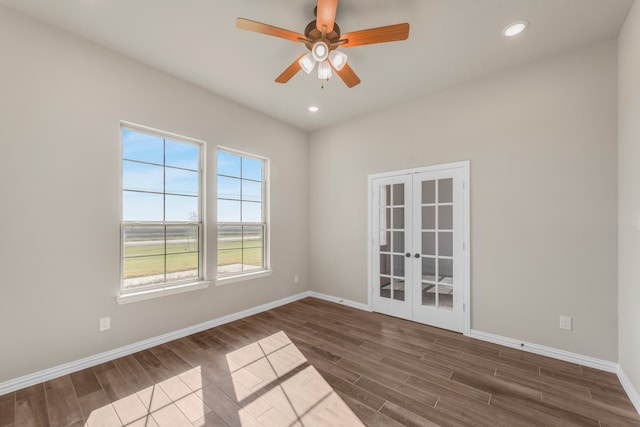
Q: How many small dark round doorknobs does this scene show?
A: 2